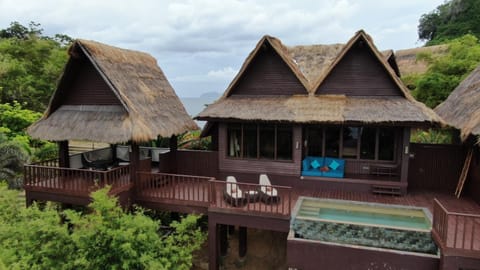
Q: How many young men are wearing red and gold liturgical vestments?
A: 0